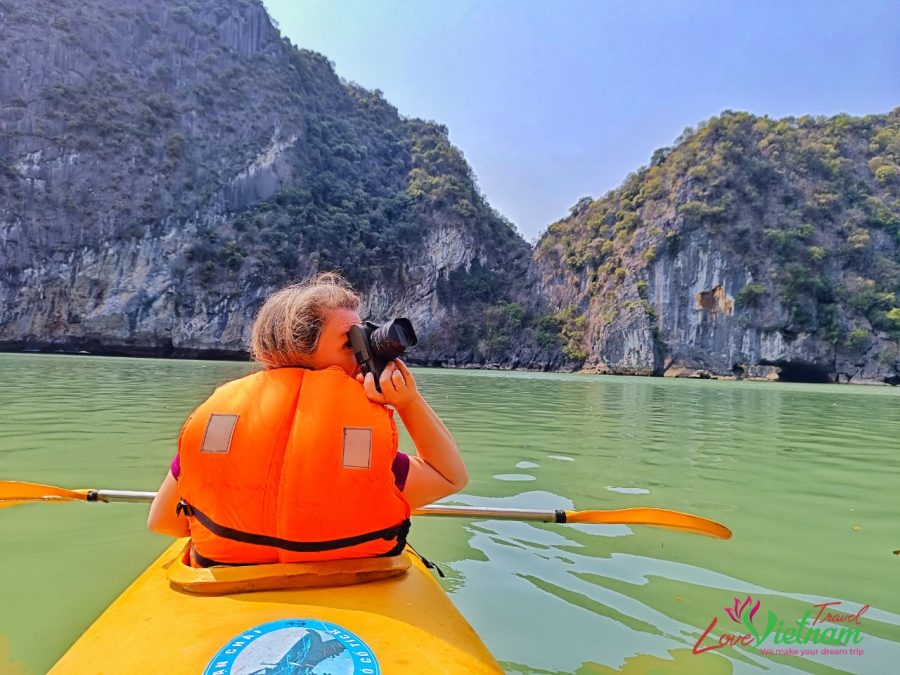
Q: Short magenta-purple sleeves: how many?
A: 2